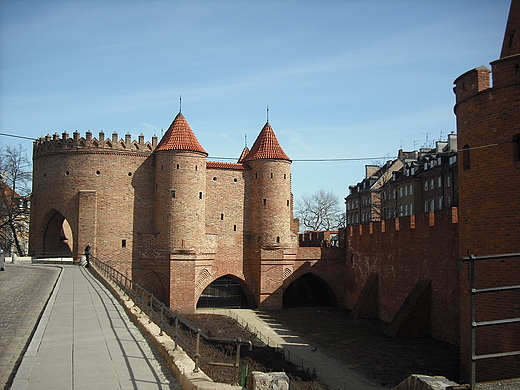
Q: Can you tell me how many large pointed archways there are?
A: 3